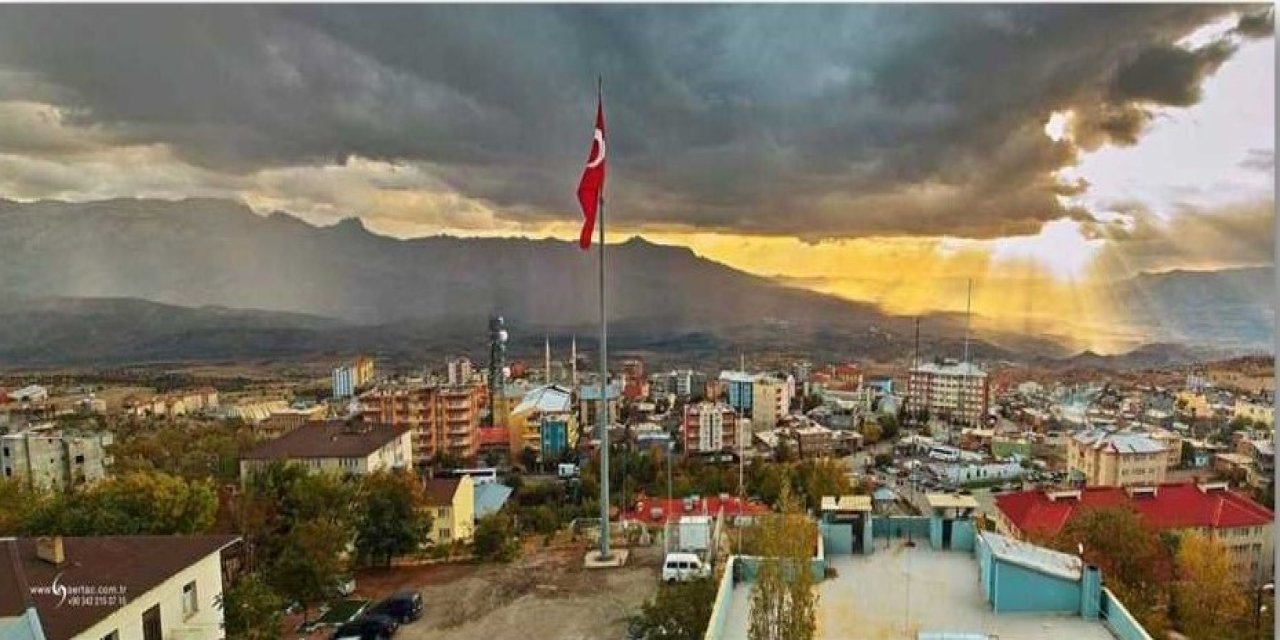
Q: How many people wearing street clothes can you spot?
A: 0